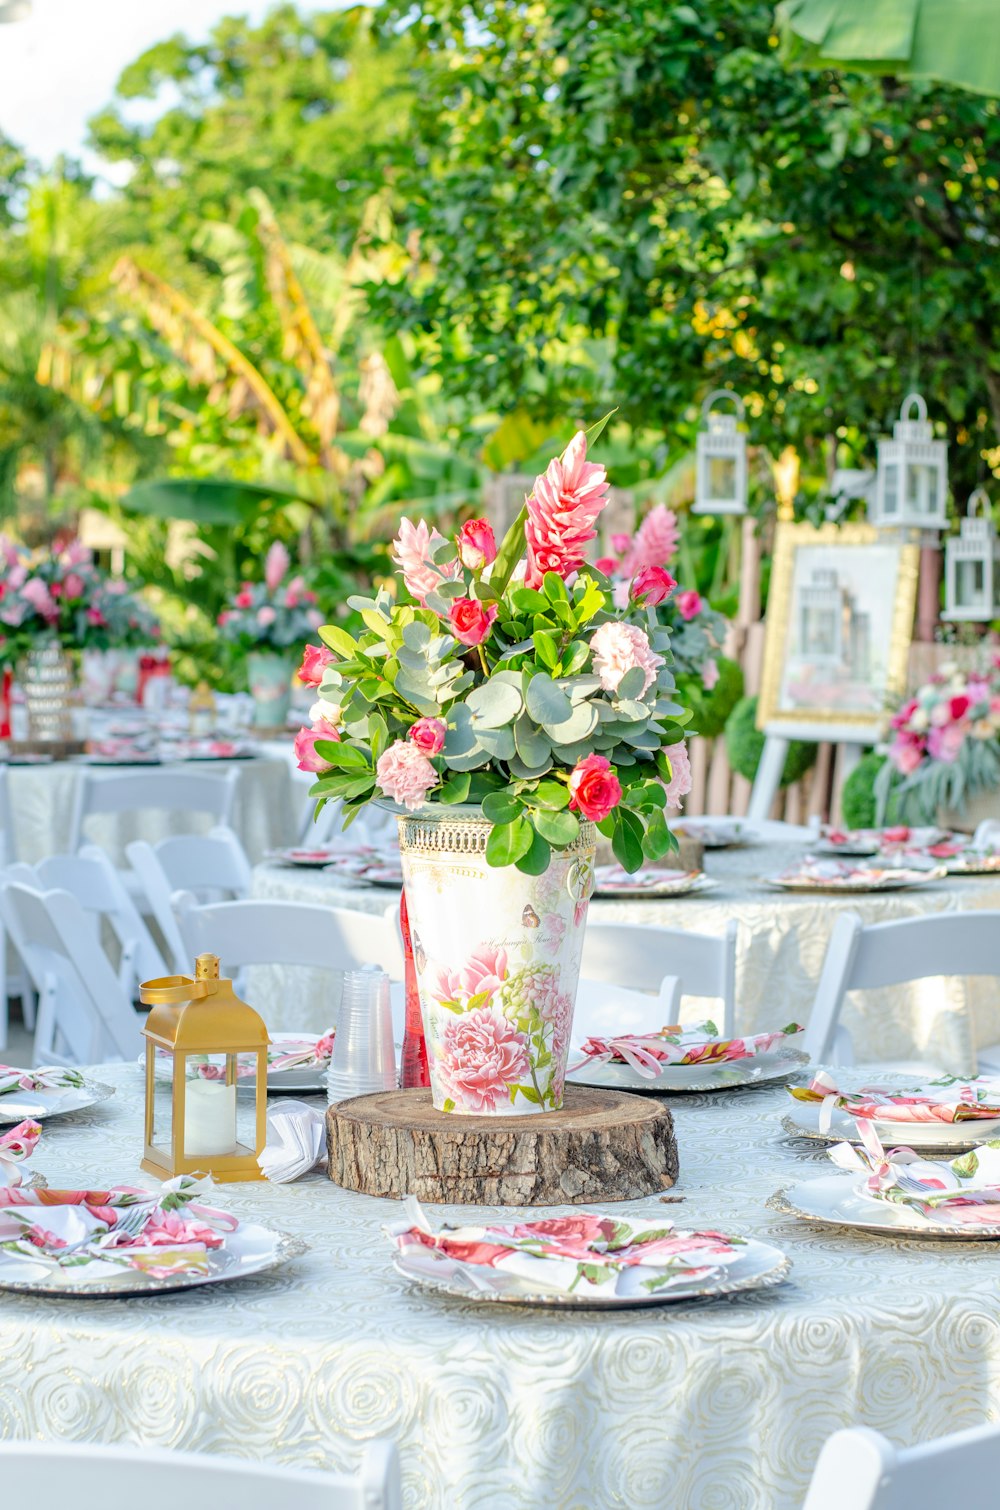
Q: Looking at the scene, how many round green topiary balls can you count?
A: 3